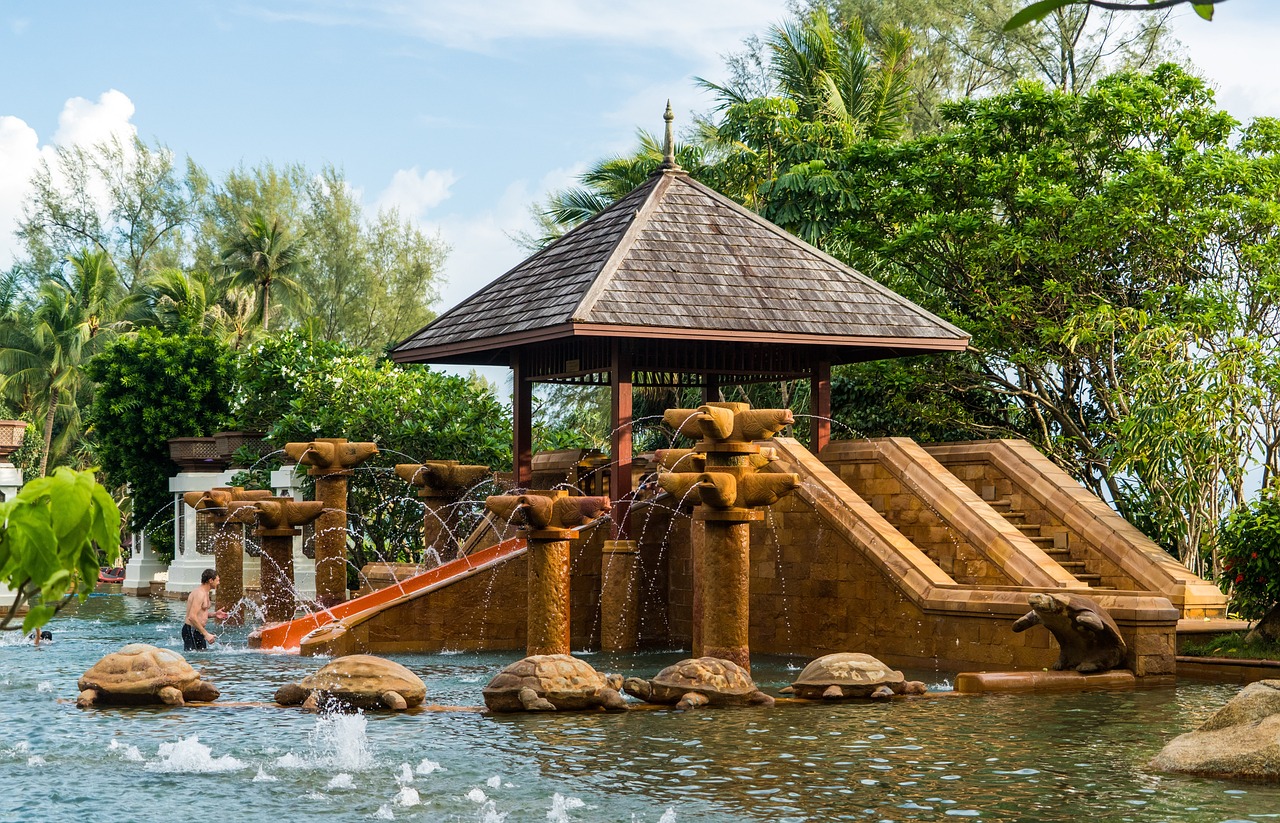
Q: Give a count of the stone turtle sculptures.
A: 6